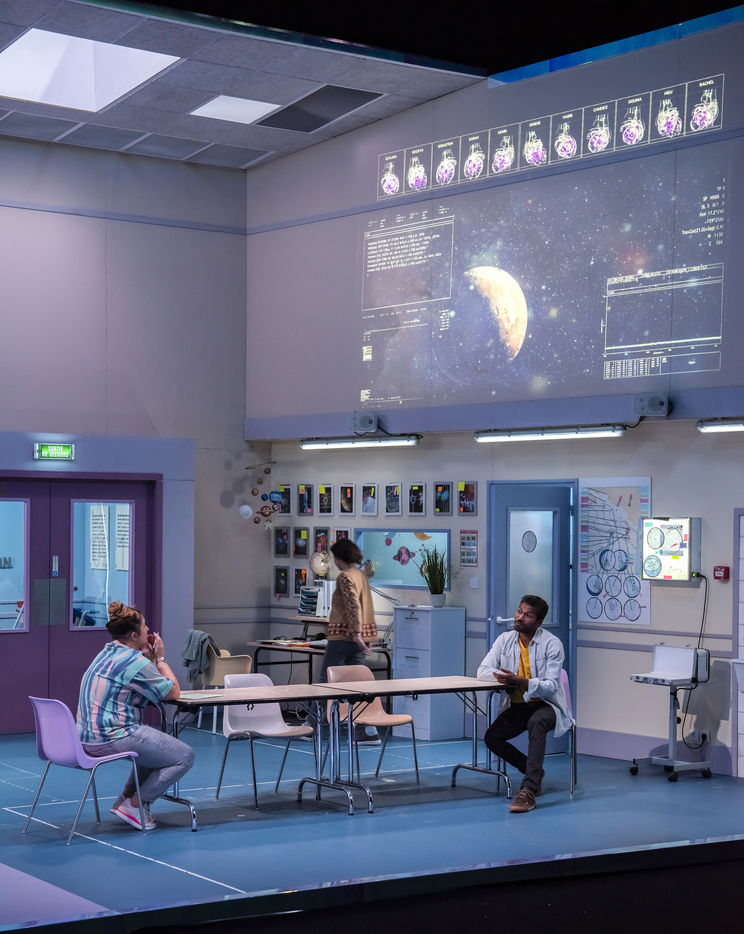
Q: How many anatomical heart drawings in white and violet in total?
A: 11